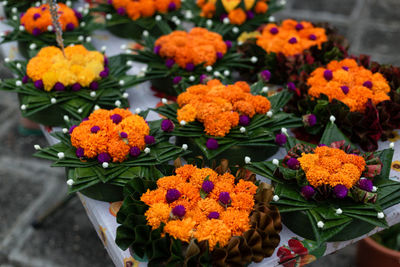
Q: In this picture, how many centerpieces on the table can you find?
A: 11